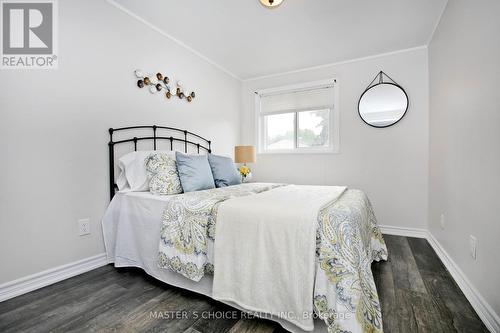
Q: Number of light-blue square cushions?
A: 2